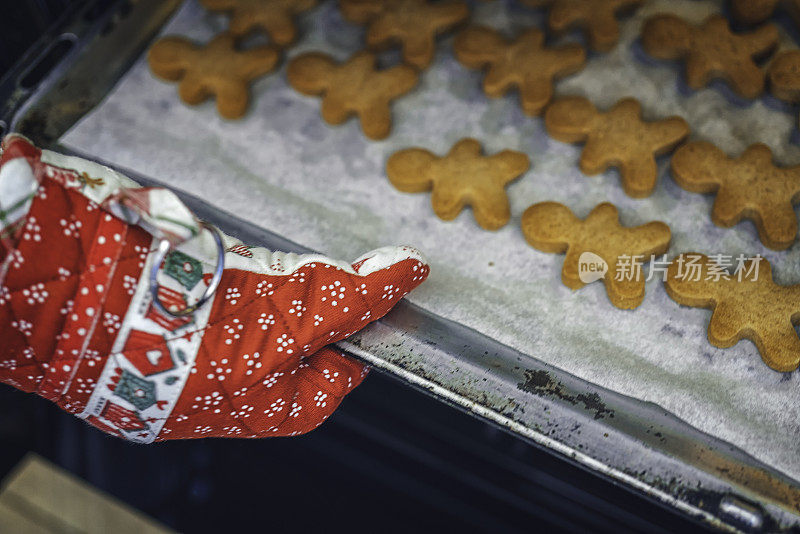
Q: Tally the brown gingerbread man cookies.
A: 14